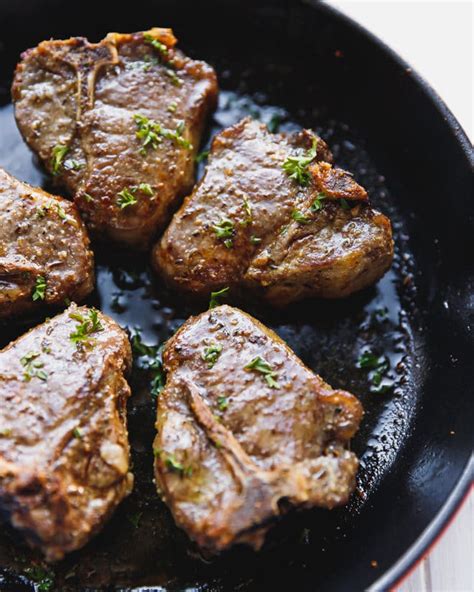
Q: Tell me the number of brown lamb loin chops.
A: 5